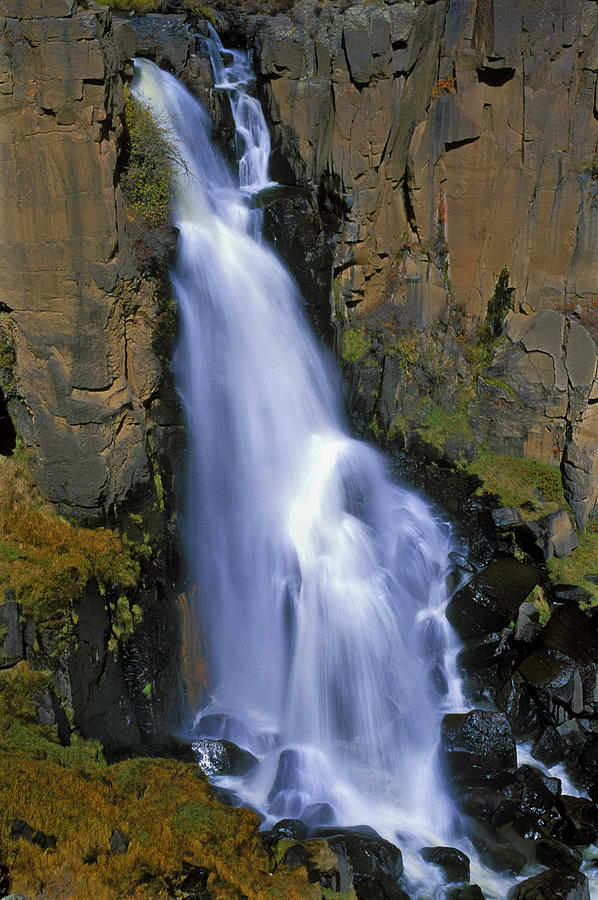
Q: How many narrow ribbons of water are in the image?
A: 1